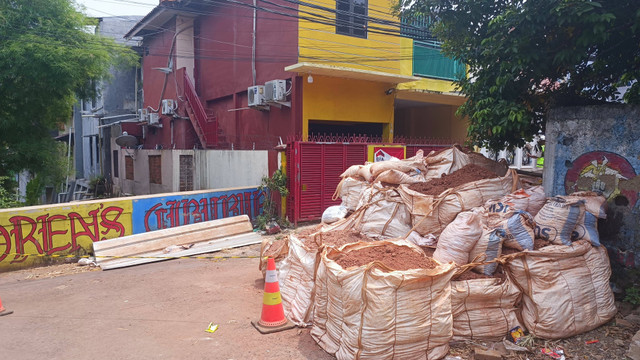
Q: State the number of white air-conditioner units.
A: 5